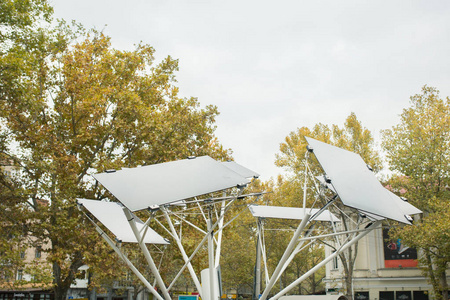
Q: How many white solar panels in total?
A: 6